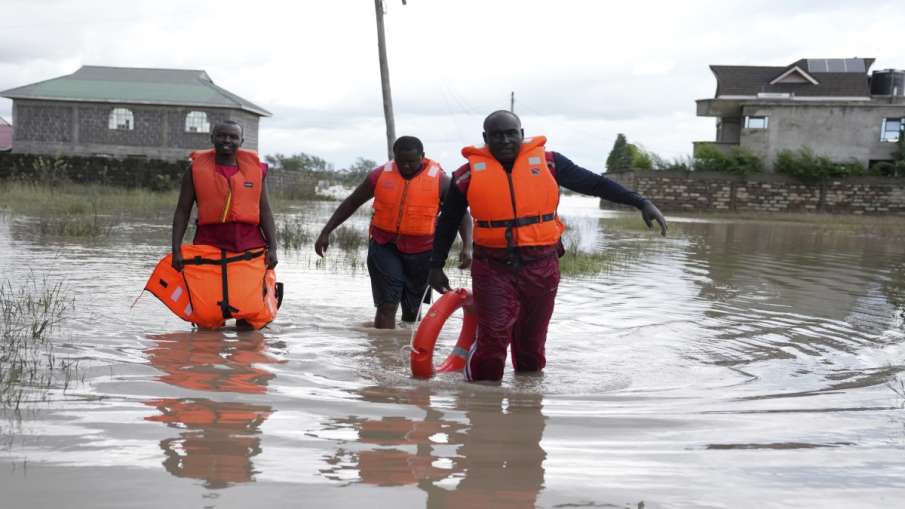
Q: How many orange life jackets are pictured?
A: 4